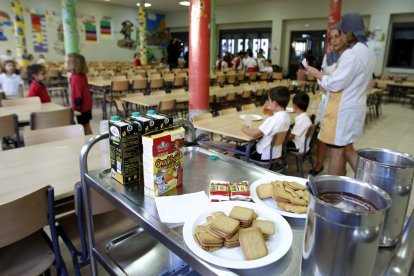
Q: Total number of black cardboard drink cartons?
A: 3